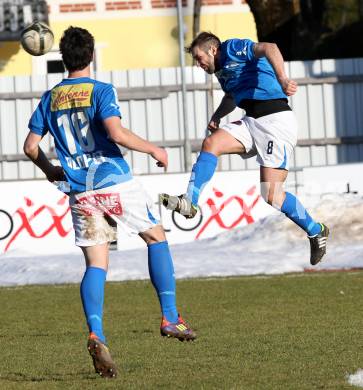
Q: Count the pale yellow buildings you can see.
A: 1